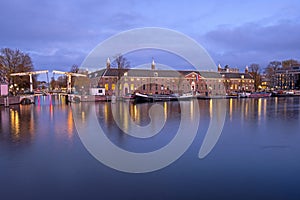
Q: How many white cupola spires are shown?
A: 4